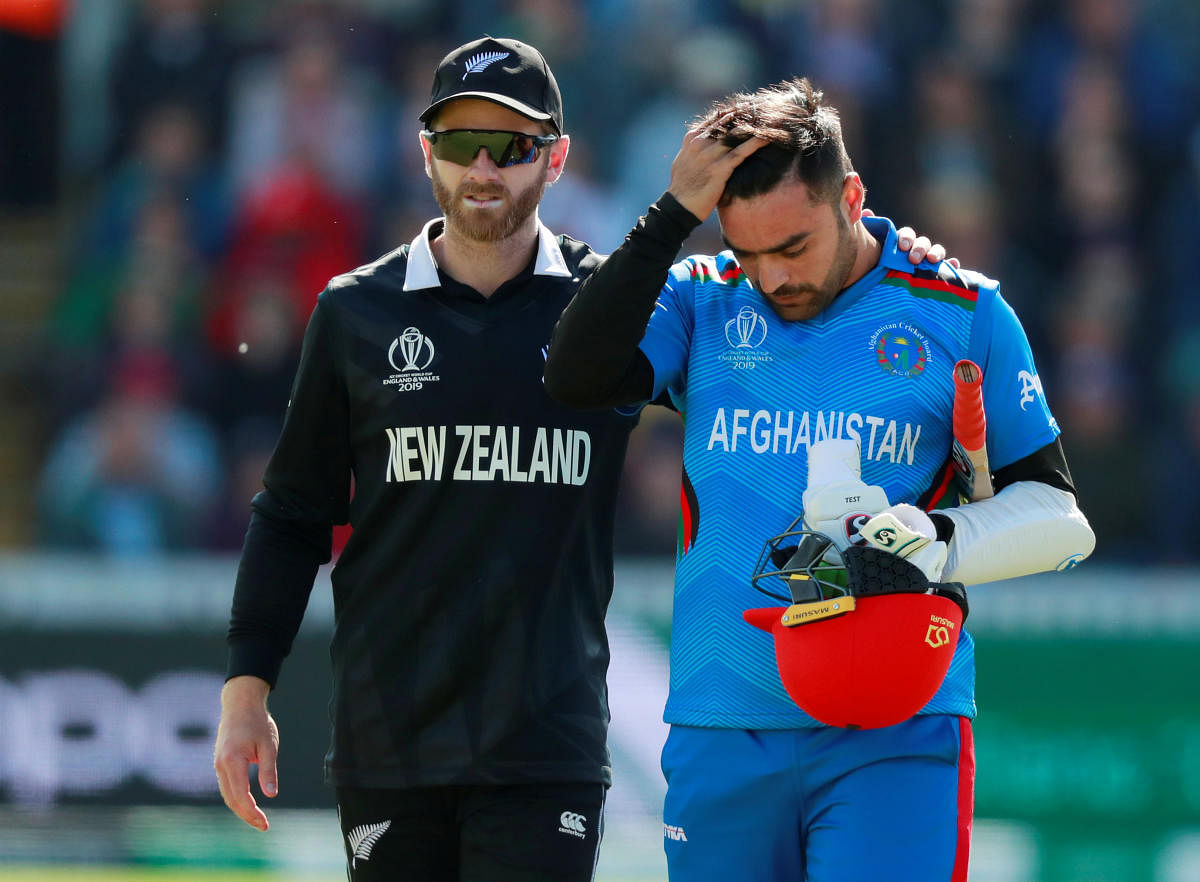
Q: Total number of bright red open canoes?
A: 0